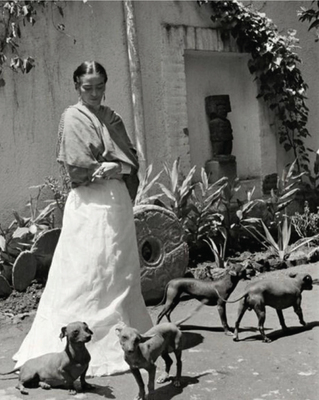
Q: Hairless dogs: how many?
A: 4